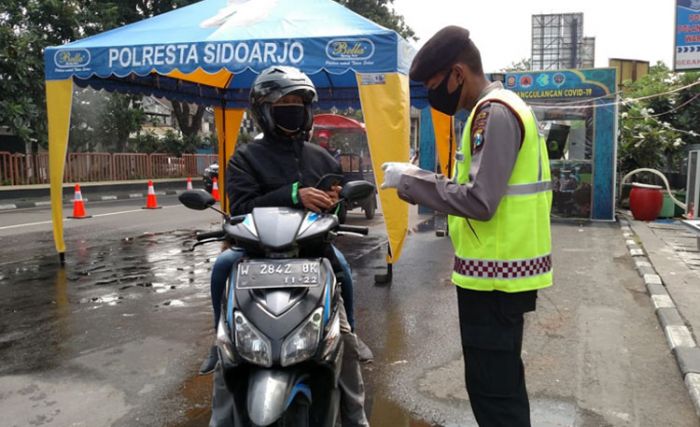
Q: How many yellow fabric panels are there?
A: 4